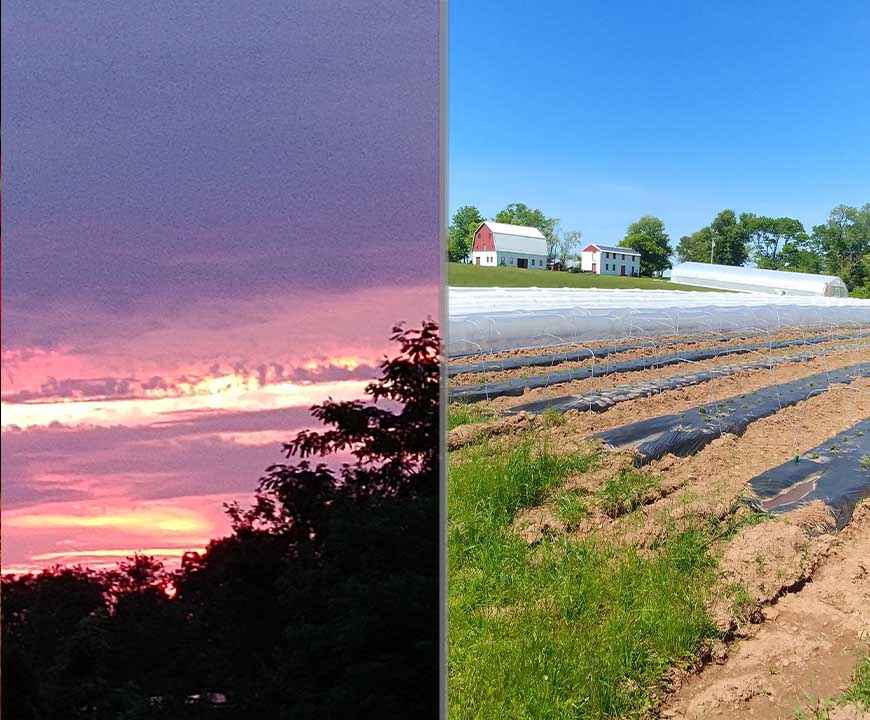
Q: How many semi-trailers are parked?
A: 0